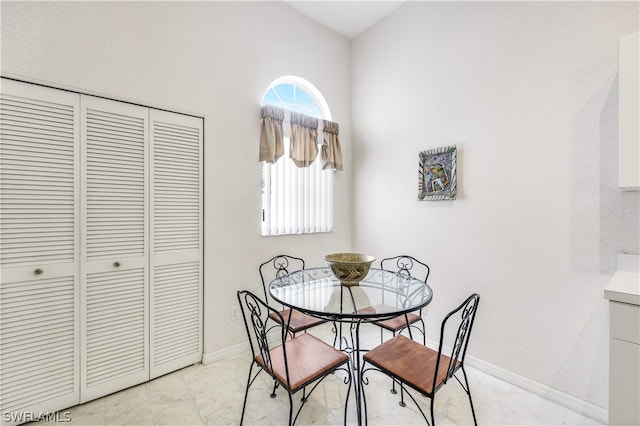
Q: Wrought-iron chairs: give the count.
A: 4